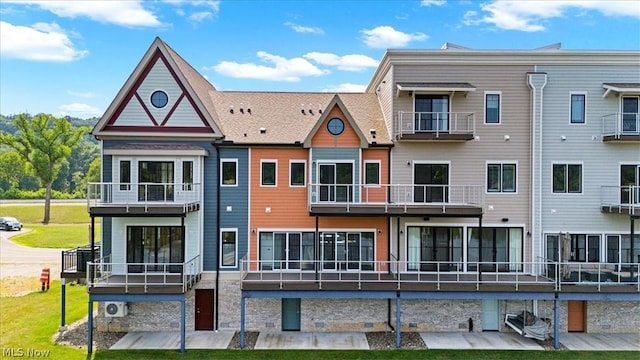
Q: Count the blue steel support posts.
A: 5